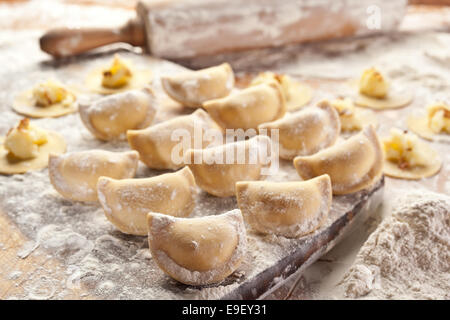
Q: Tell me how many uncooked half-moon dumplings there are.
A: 11